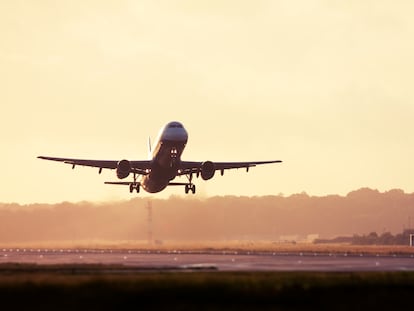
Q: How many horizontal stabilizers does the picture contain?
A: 2